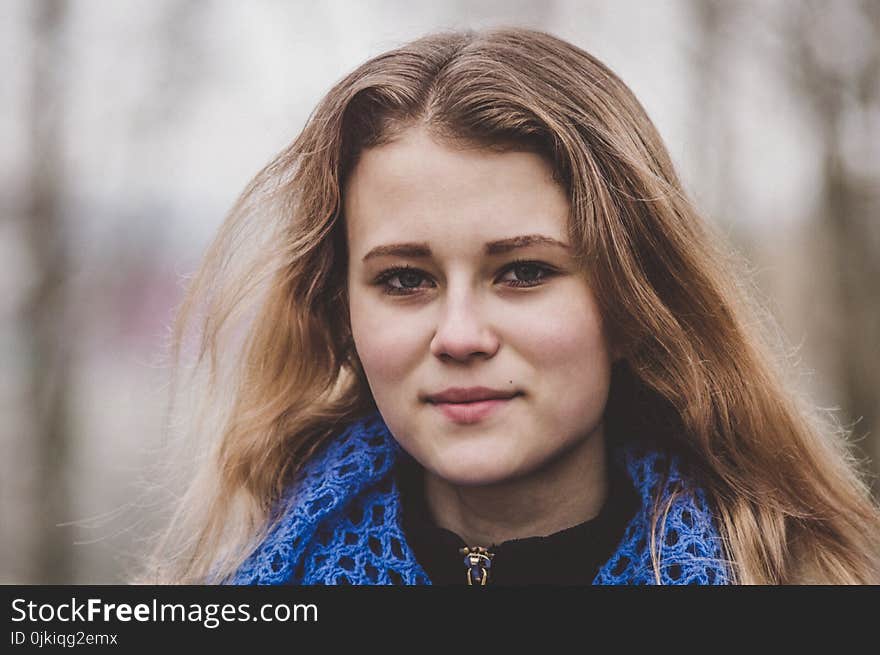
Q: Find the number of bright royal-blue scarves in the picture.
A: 1